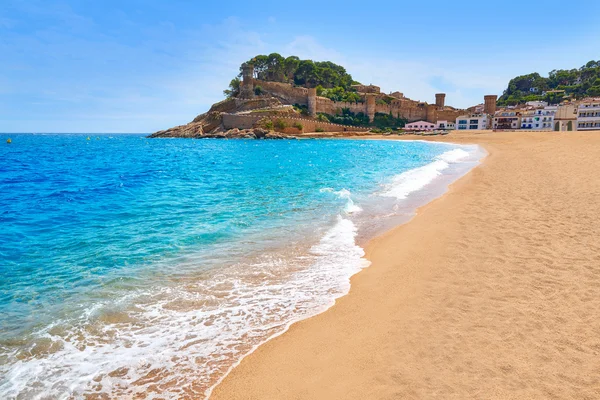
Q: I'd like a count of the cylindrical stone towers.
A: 5